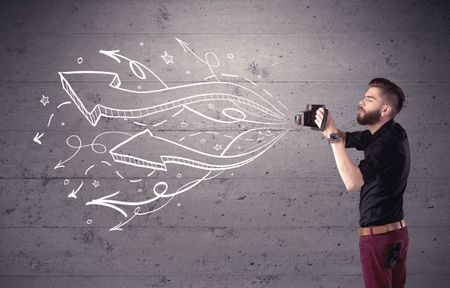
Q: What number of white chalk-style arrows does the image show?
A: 9